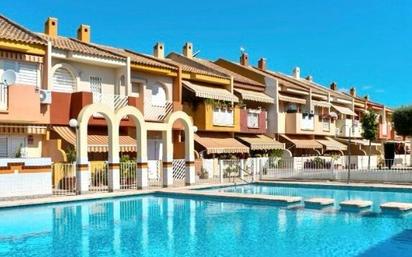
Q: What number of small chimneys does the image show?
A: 11